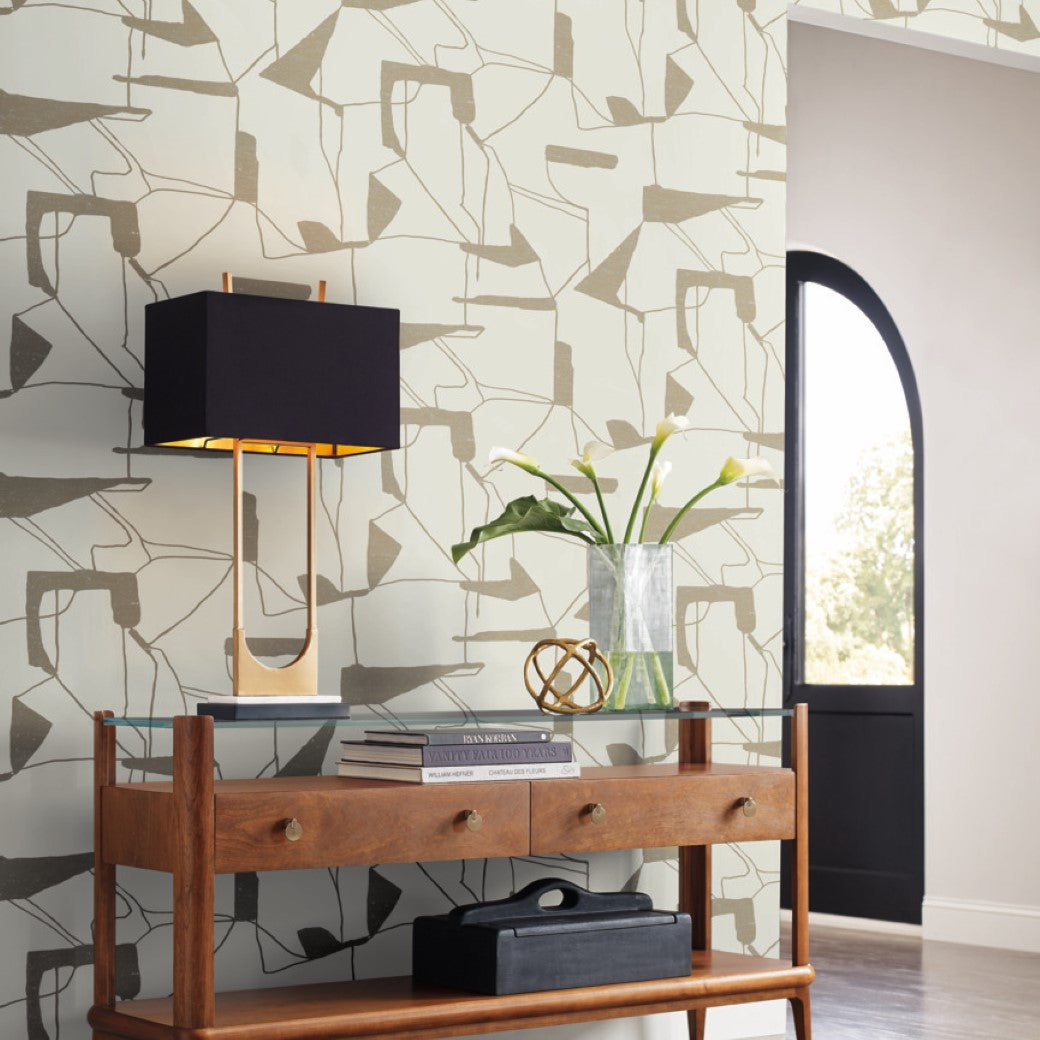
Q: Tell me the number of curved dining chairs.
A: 0